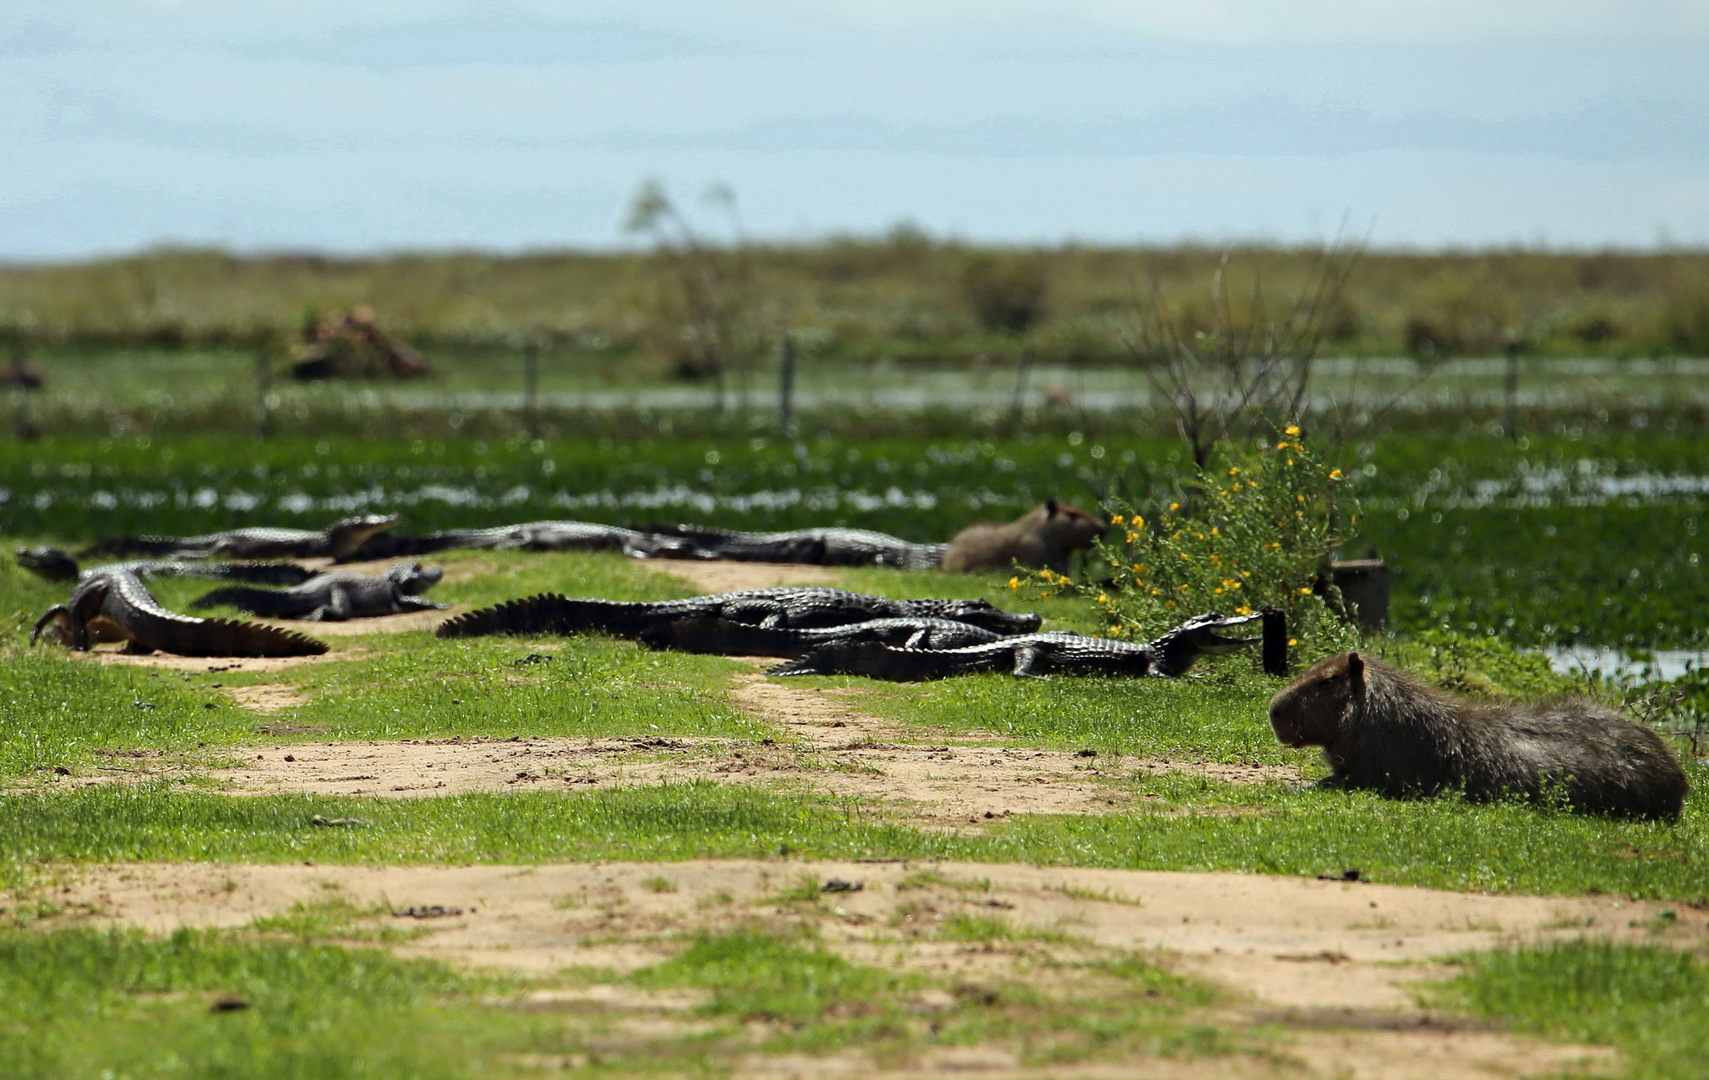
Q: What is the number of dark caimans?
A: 9